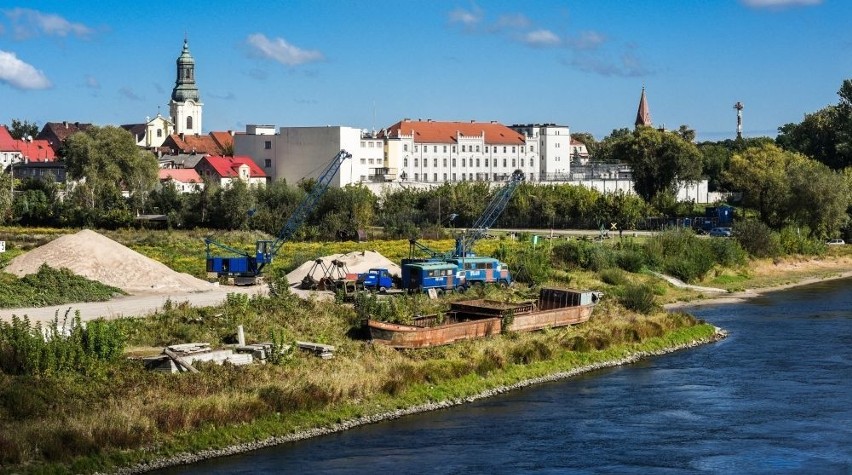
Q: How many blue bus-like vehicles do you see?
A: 2